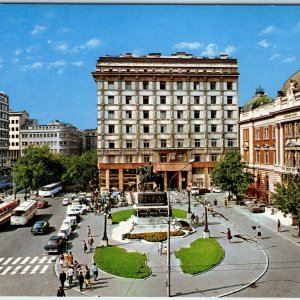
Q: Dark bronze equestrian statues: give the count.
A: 1